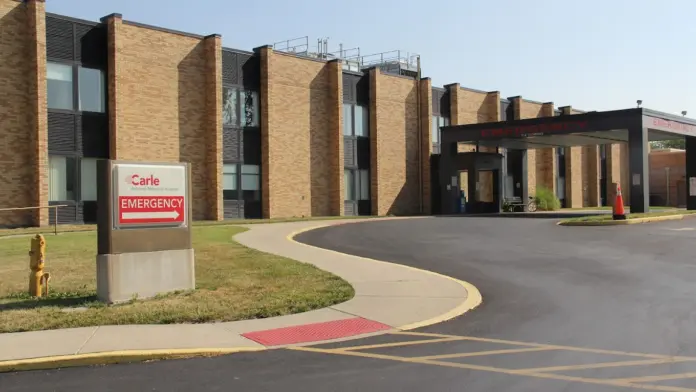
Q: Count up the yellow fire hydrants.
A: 1